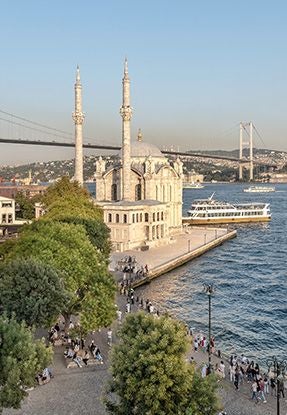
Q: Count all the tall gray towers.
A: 2